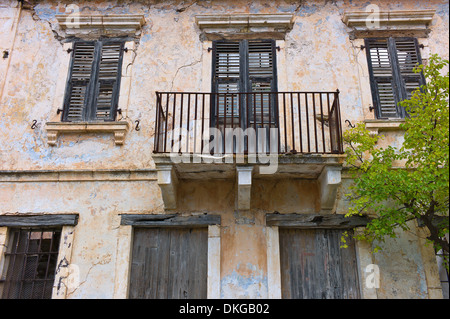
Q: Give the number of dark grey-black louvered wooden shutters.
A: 6